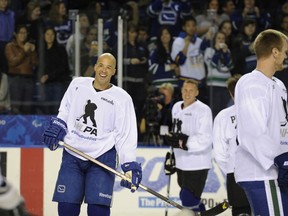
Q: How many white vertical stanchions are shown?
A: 3